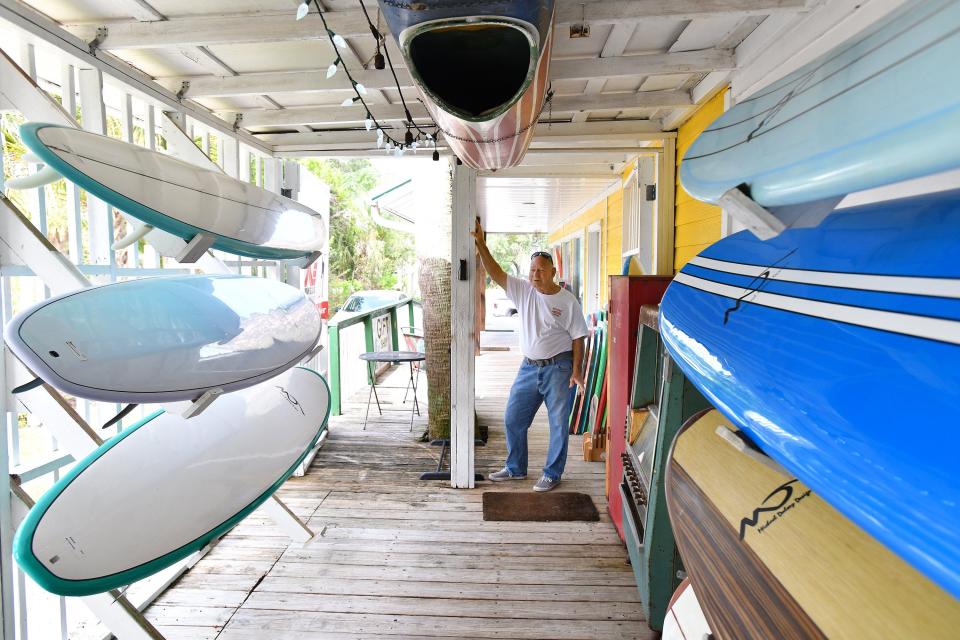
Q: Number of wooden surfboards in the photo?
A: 1